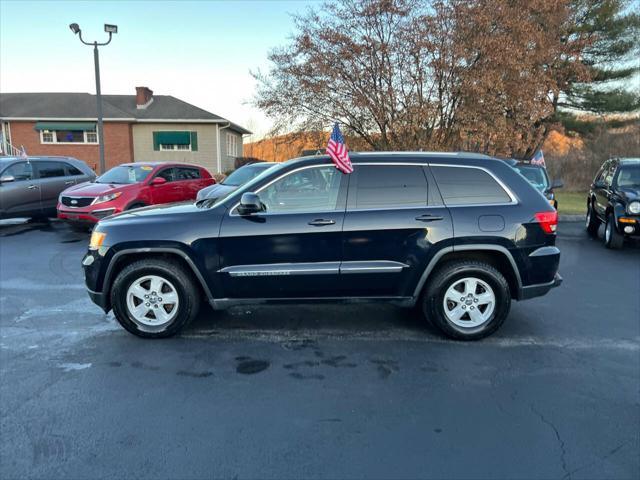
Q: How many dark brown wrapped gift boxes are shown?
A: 0